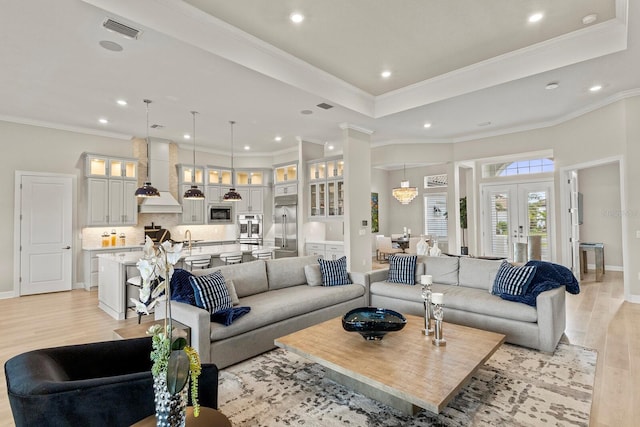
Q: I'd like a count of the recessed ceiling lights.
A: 11